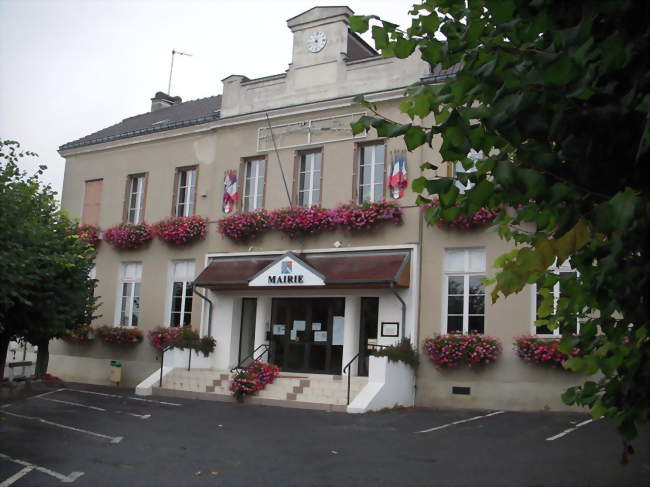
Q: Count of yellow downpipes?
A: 0